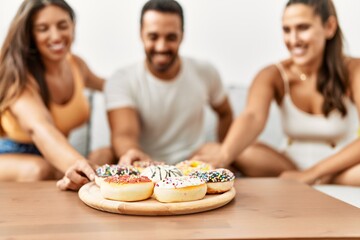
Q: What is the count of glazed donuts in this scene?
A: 7